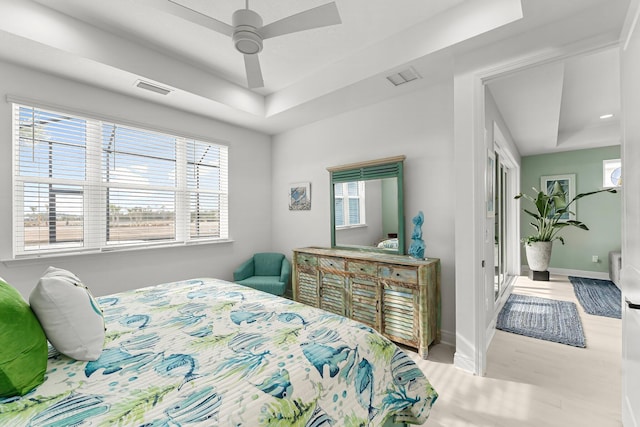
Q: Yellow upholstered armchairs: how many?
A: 0